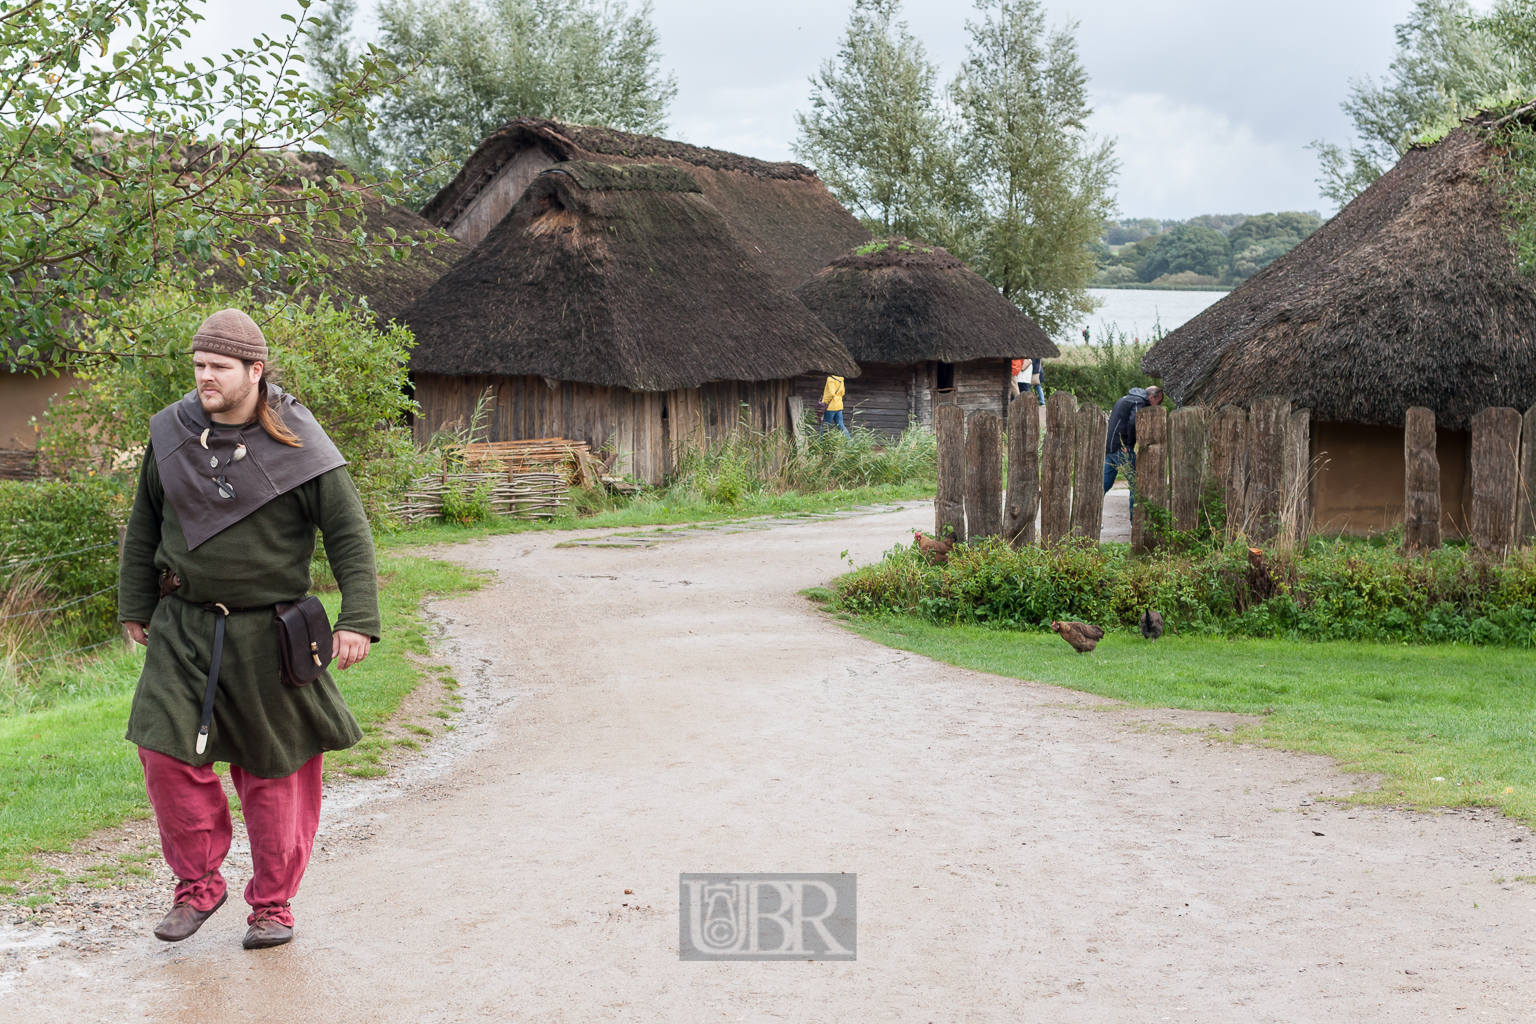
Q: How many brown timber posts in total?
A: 13